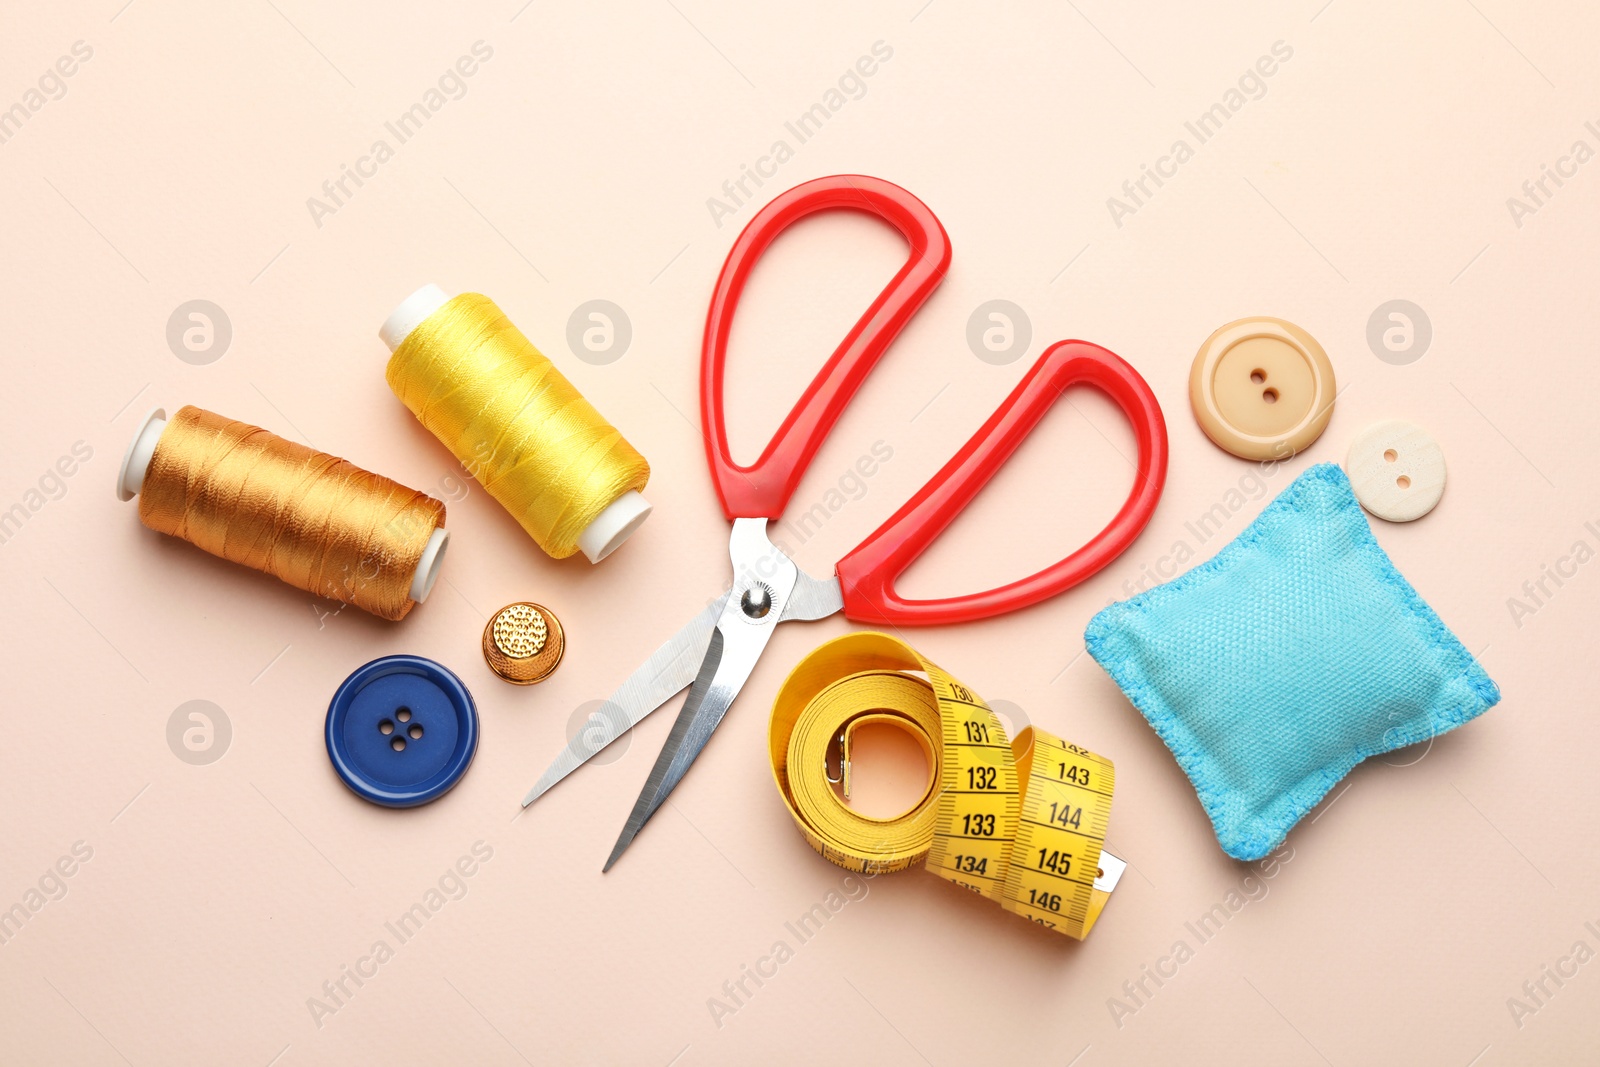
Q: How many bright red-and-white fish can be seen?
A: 0